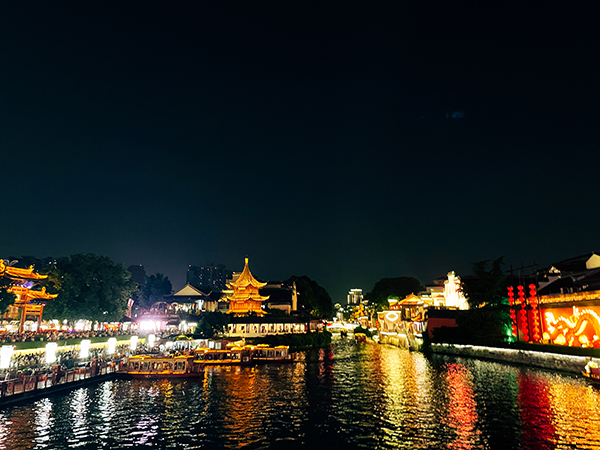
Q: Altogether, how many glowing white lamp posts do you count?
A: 6